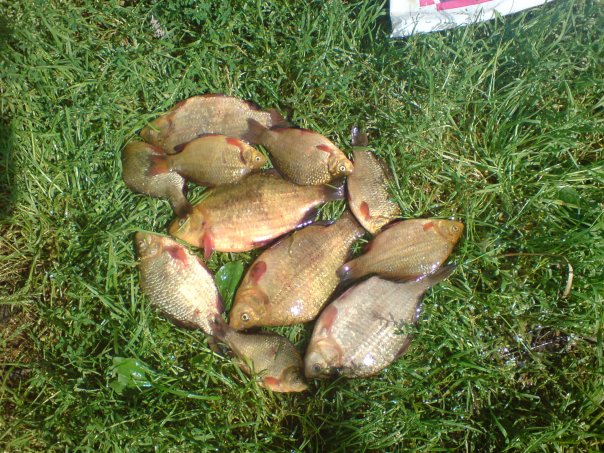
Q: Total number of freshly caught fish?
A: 11